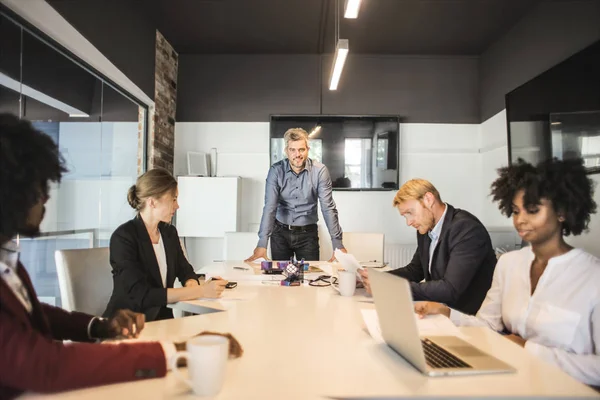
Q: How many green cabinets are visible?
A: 0